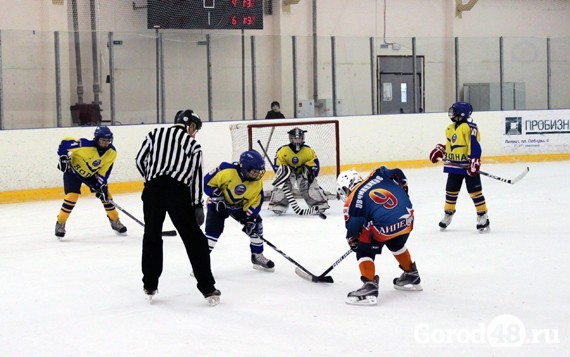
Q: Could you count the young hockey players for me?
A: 5